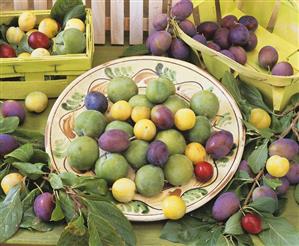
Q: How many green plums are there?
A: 15